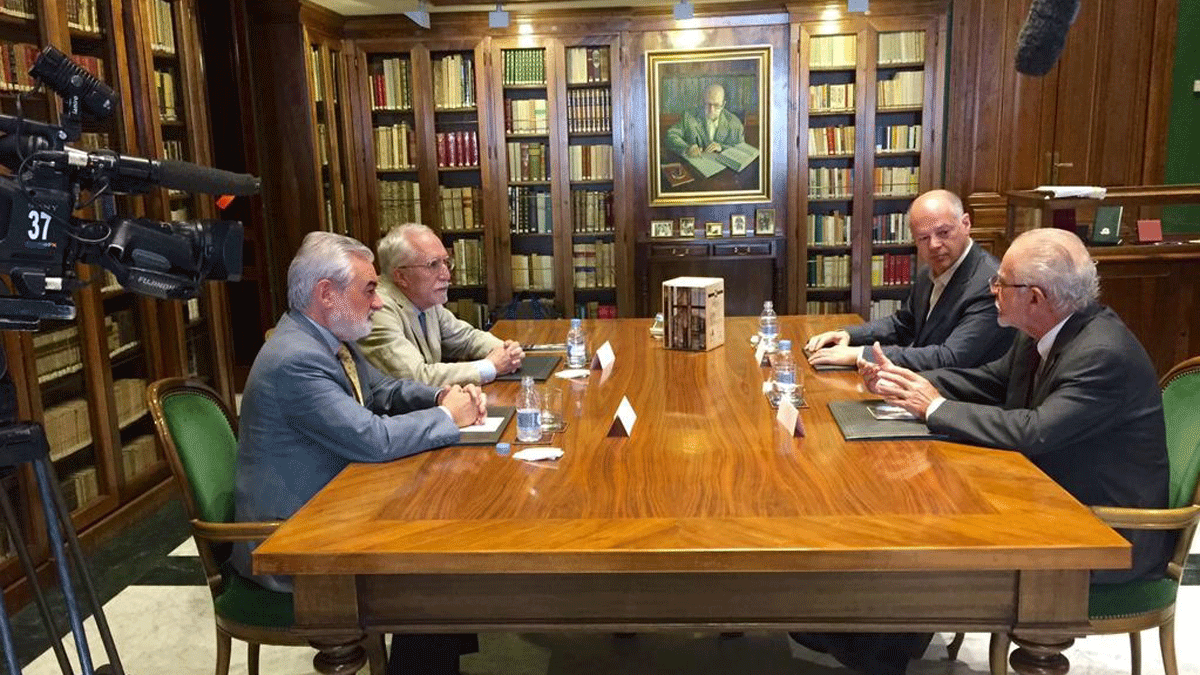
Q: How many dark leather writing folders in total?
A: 4